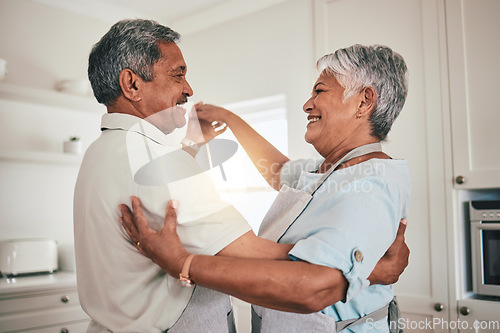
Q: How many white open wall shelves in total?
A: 2